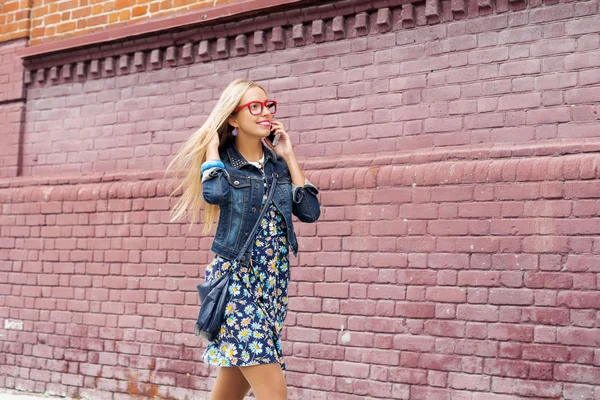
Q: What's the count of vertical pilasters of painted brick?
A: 1